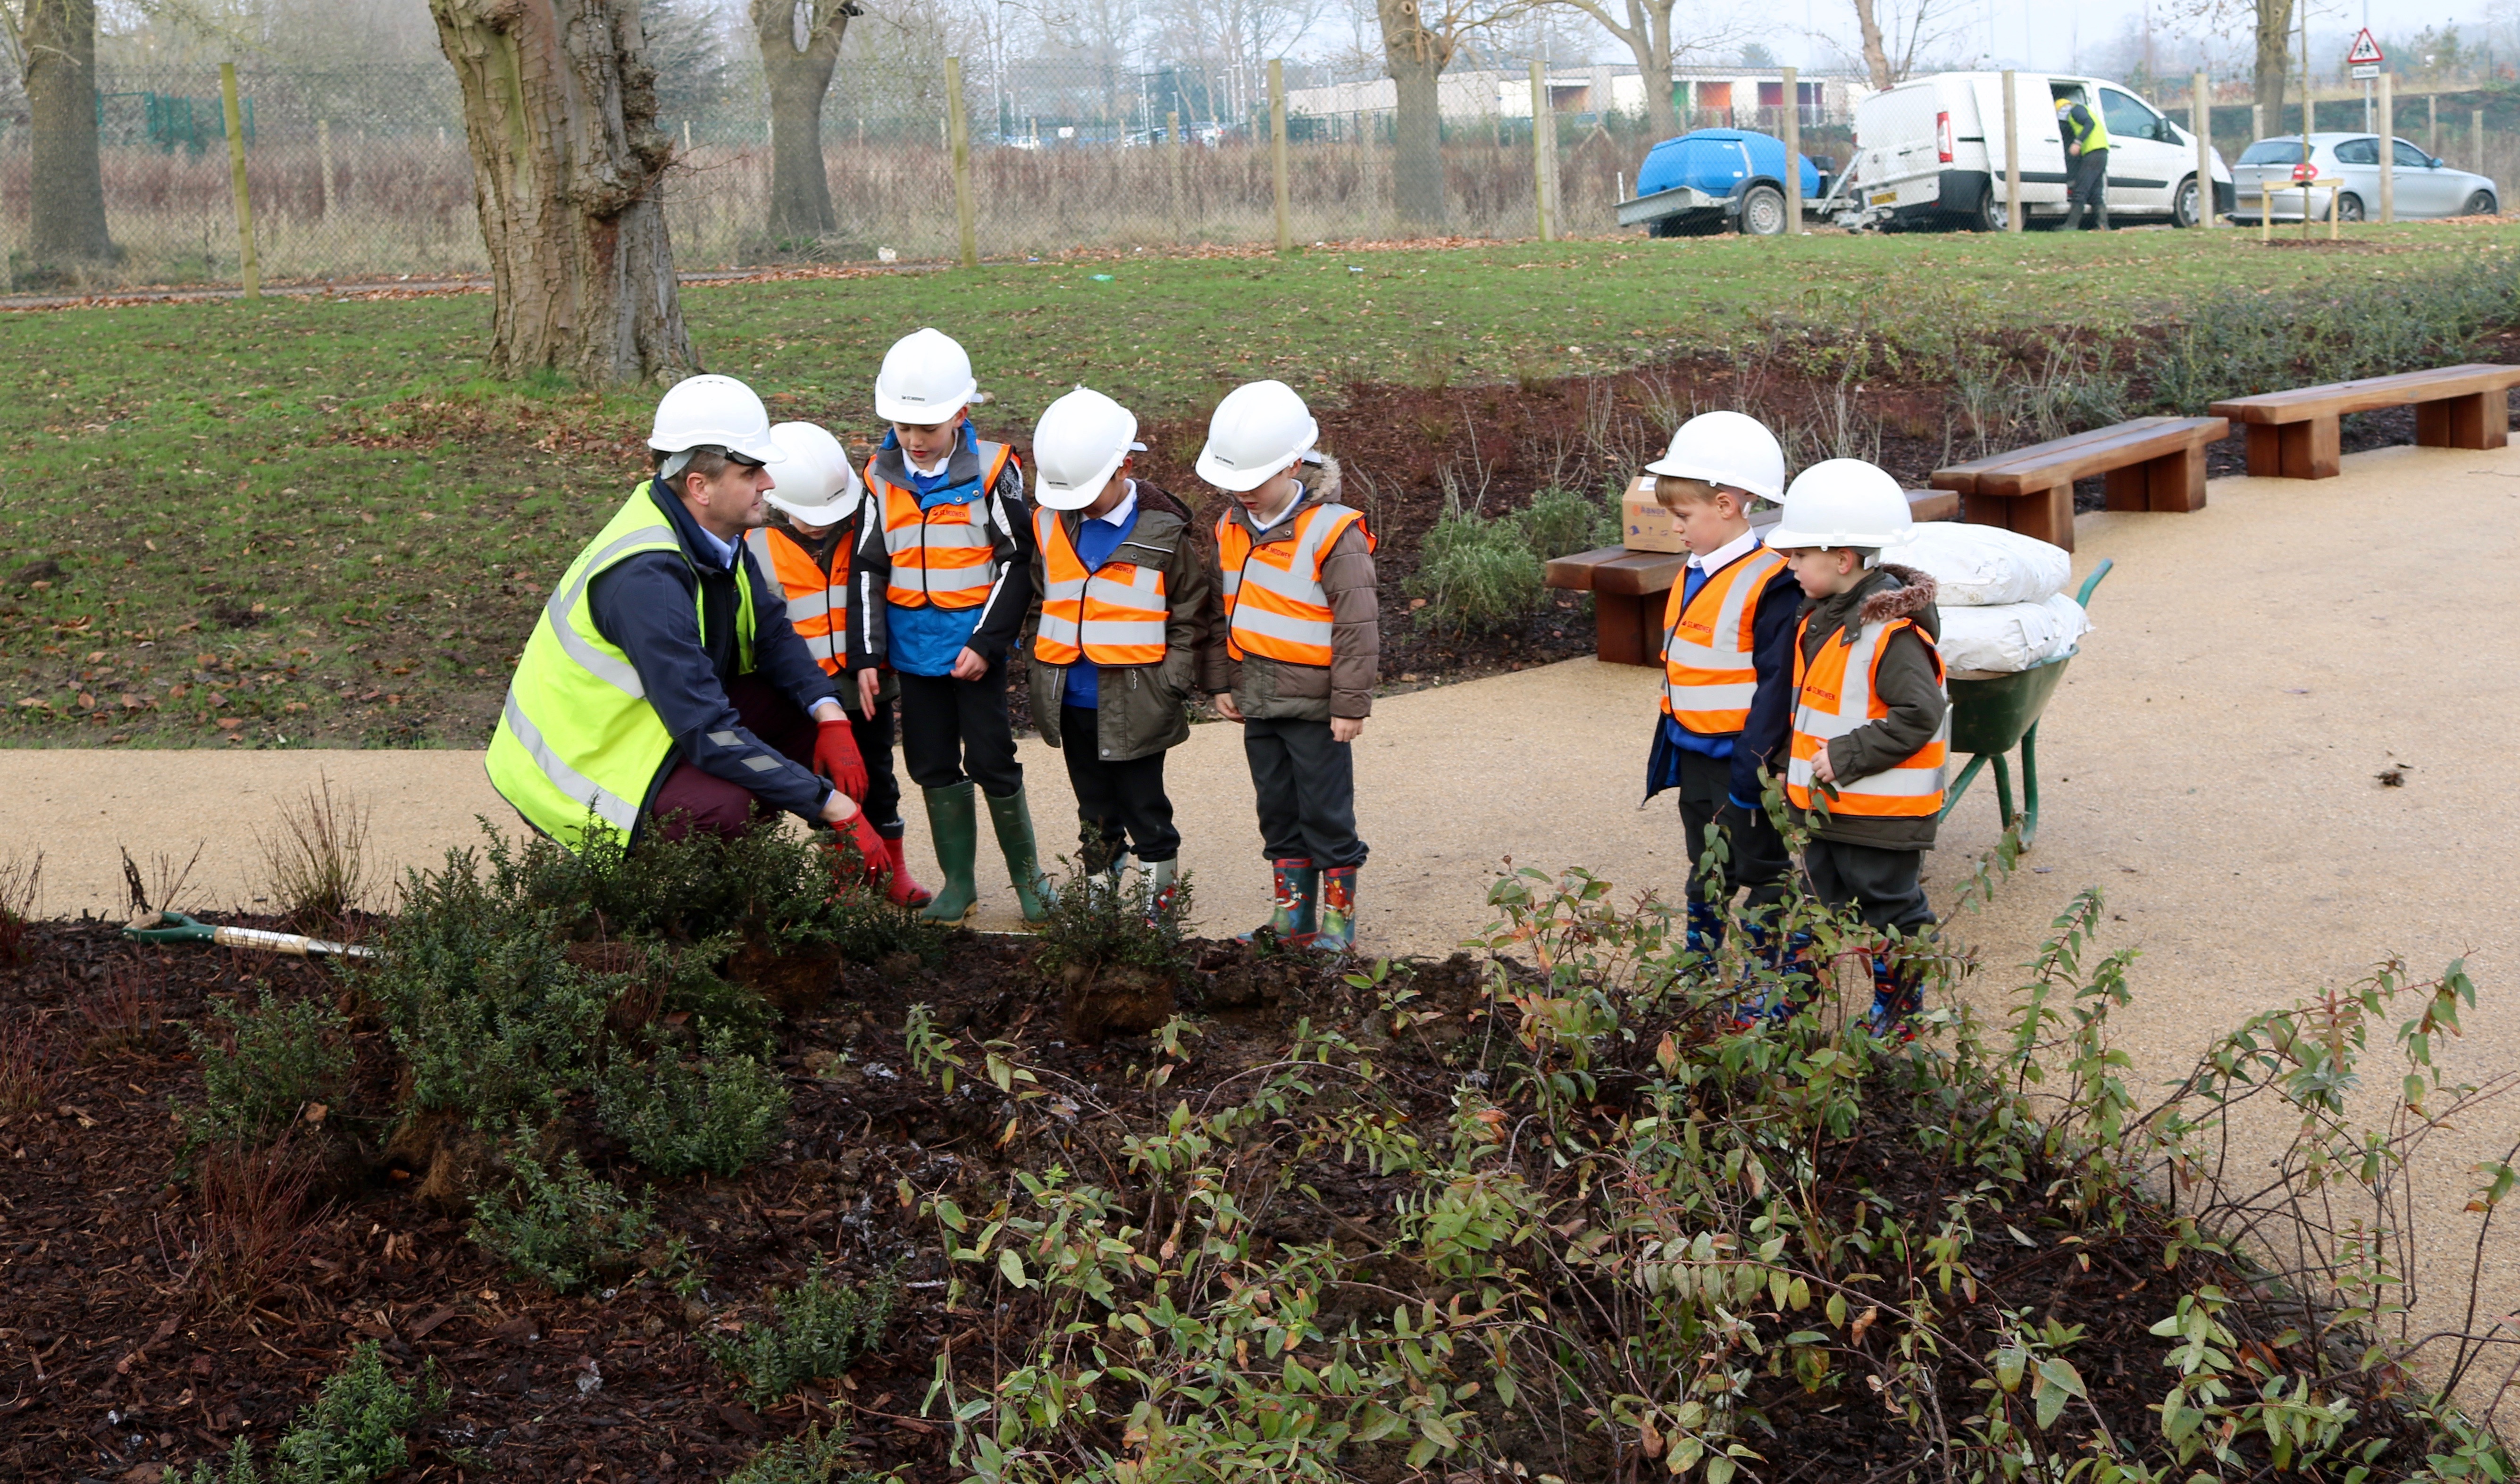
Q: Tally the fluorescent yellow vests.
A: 2